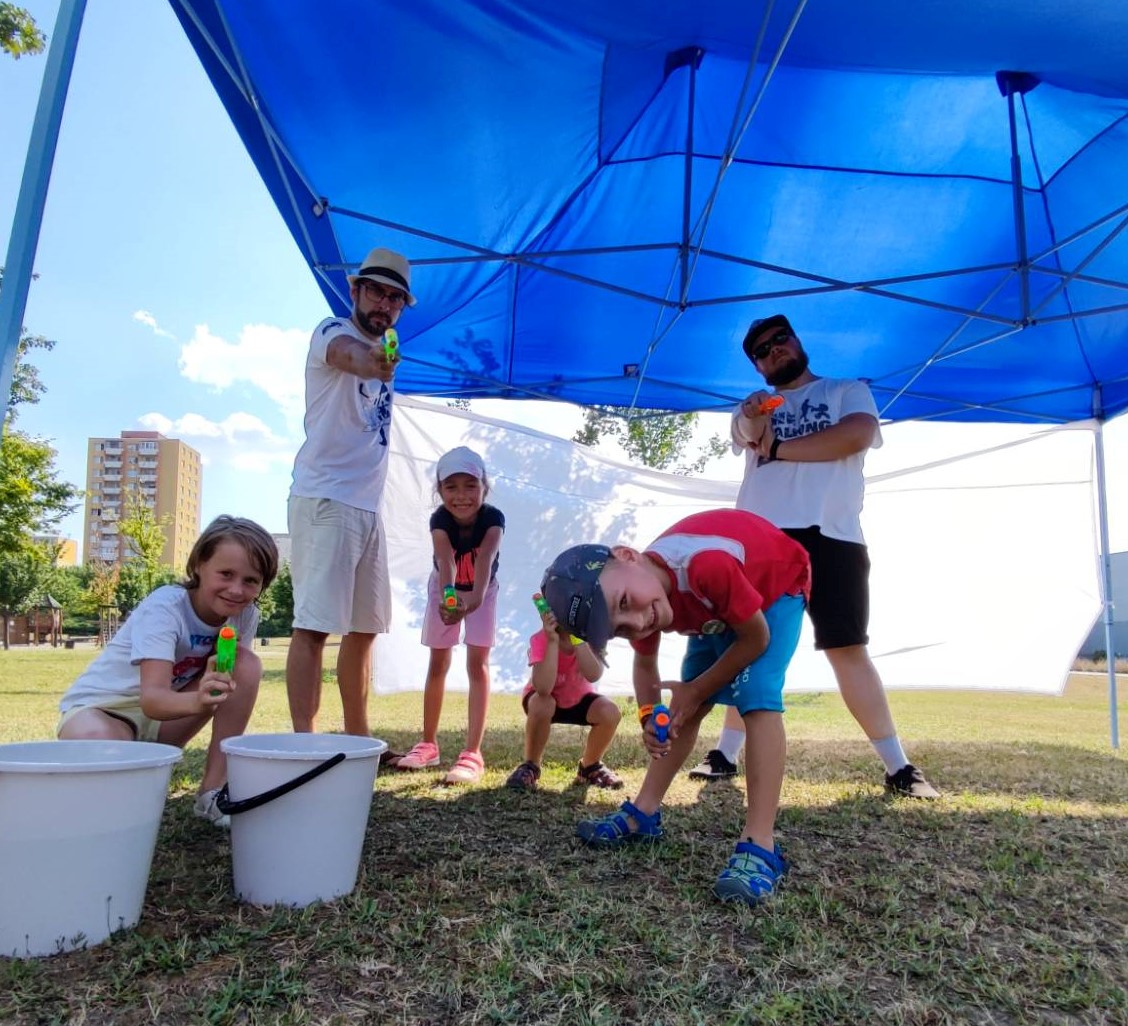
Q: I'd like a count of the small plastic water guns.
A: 6